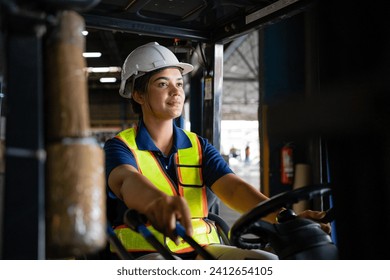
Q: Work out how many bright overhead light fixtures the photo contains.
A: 4